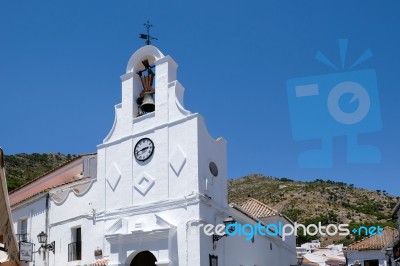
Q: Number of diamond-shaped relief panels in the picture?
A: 3